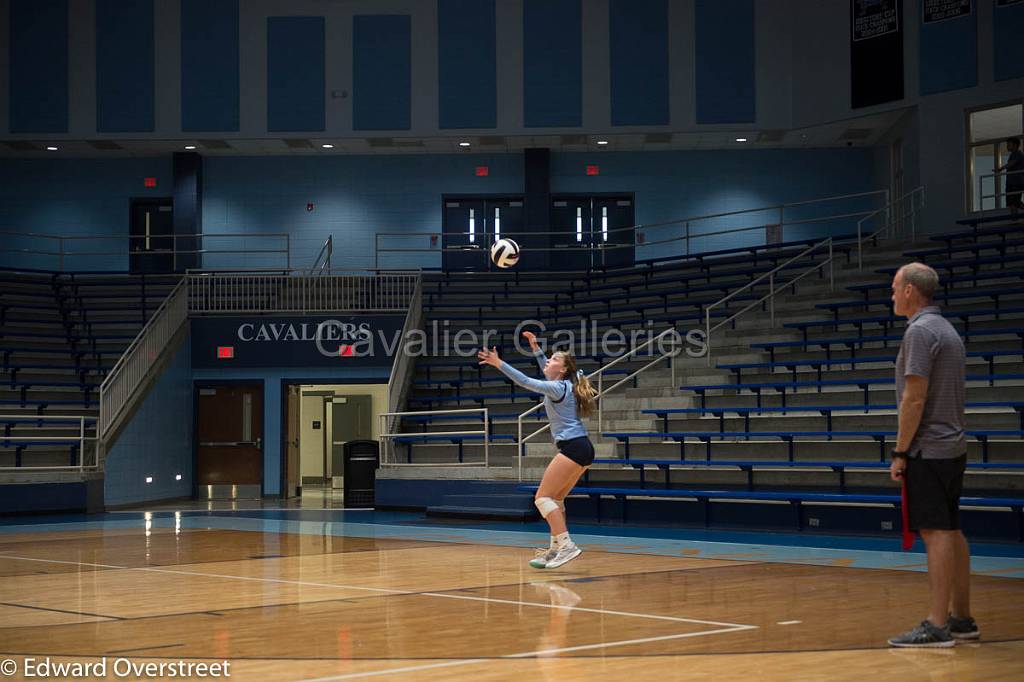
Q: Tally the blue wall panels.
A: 11